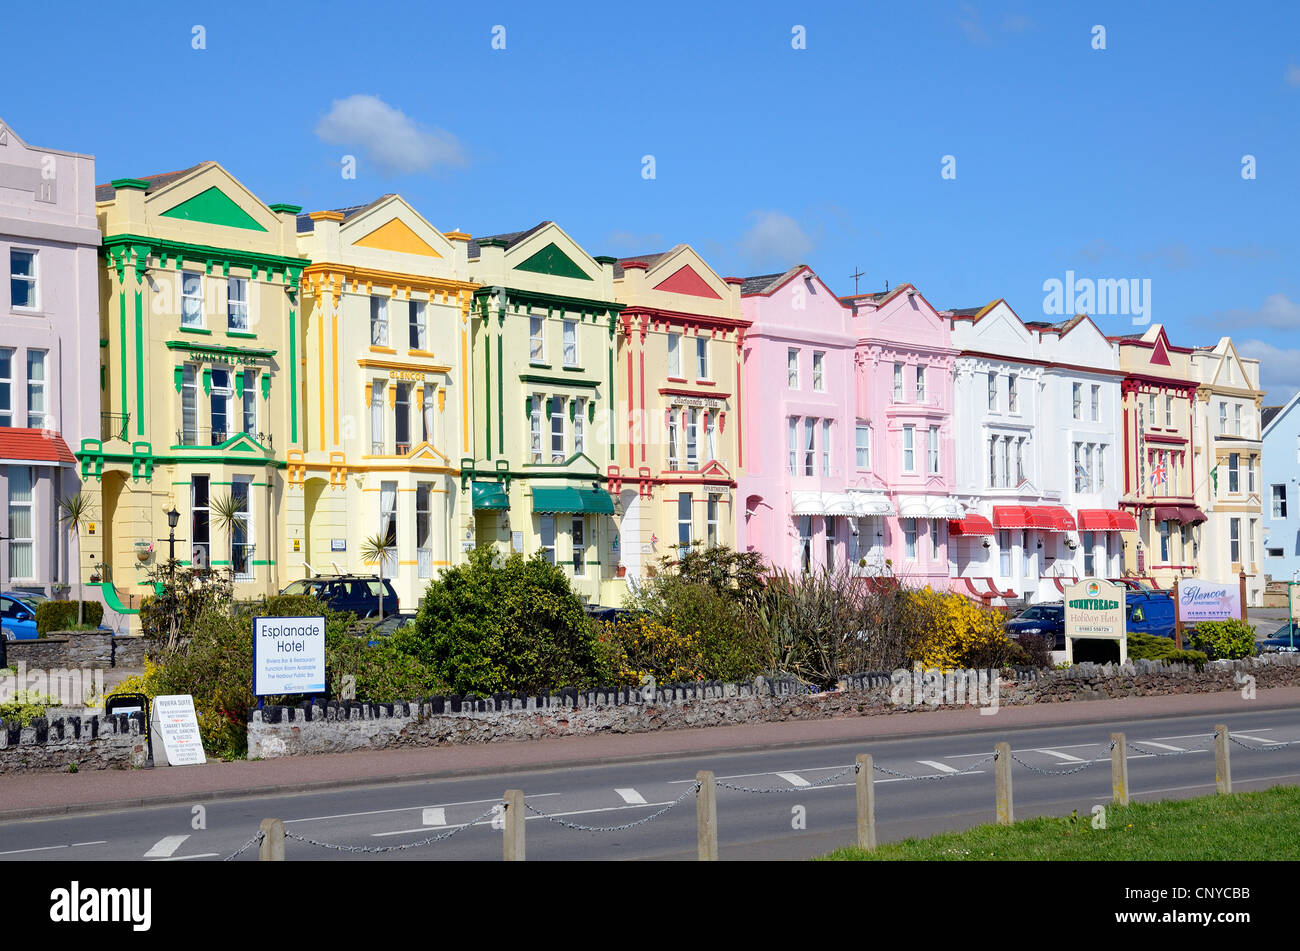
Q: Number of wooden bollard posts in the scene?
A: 7